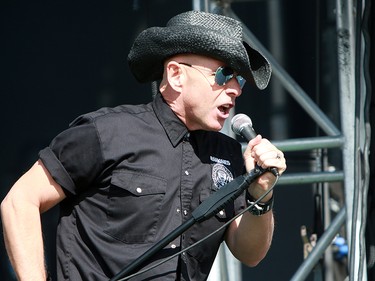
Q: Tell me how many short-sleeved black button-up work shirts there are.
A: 1